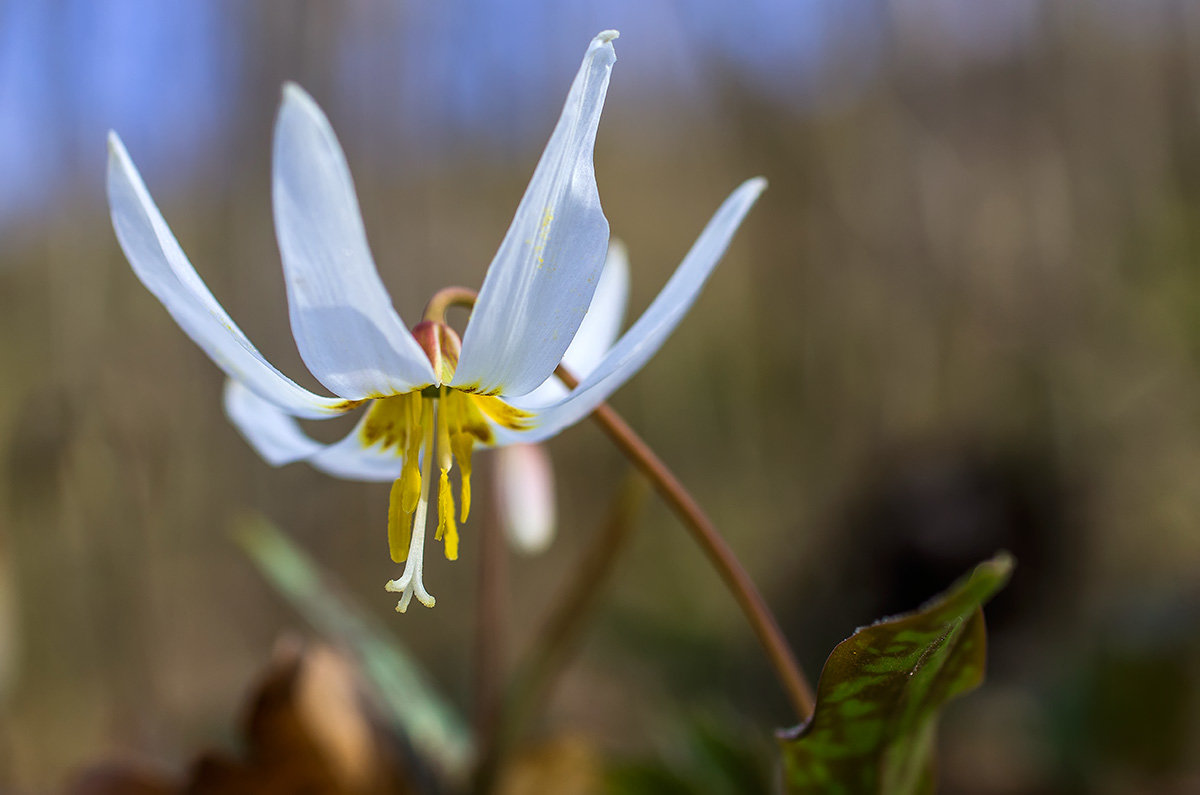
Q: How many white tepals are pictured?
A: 6